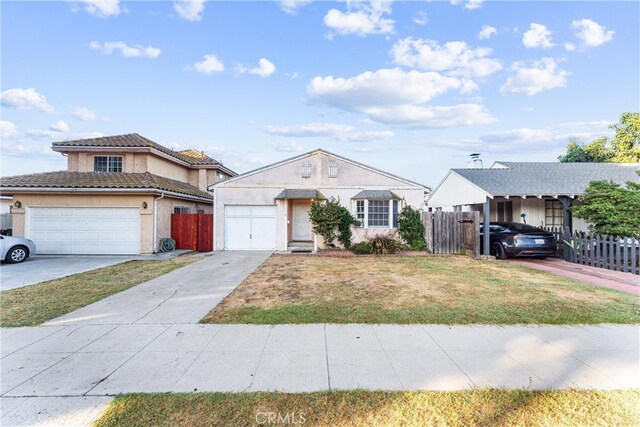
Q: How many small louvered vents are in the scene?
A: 2